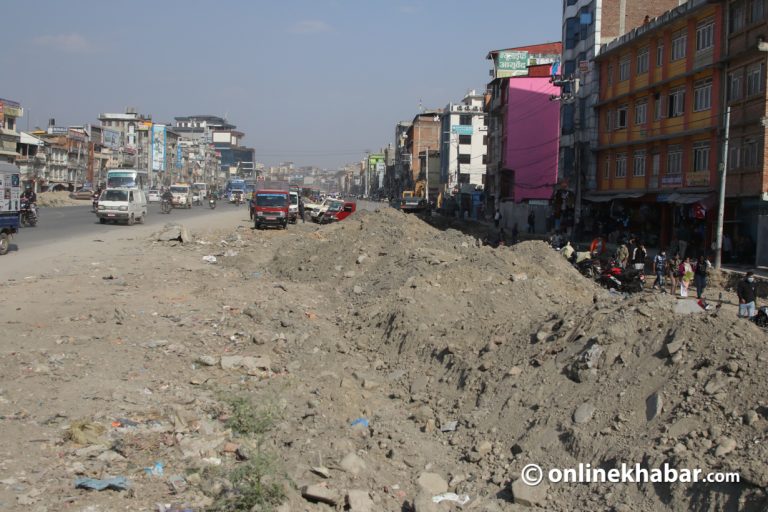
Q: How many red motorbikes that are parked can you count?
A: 1